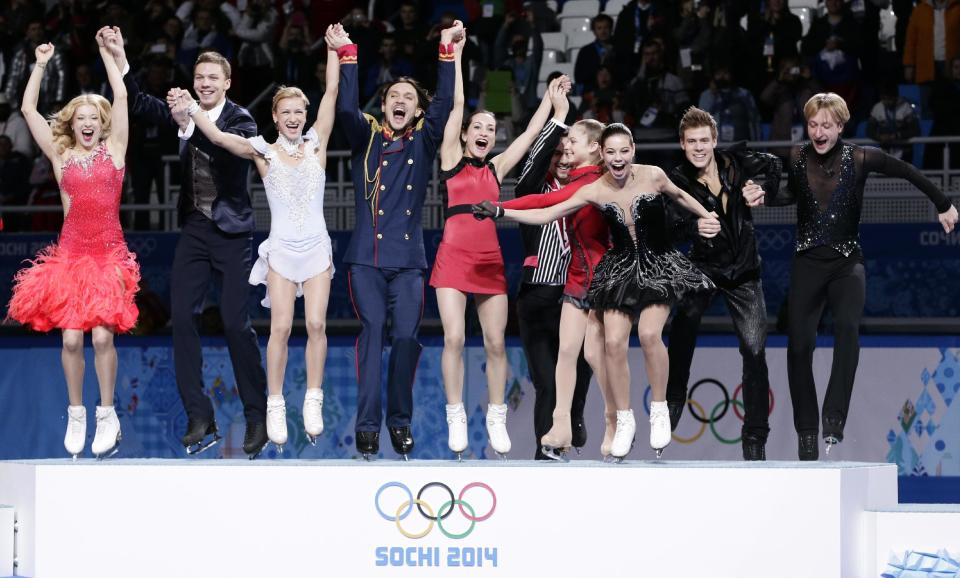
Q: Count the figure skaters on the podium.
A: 10